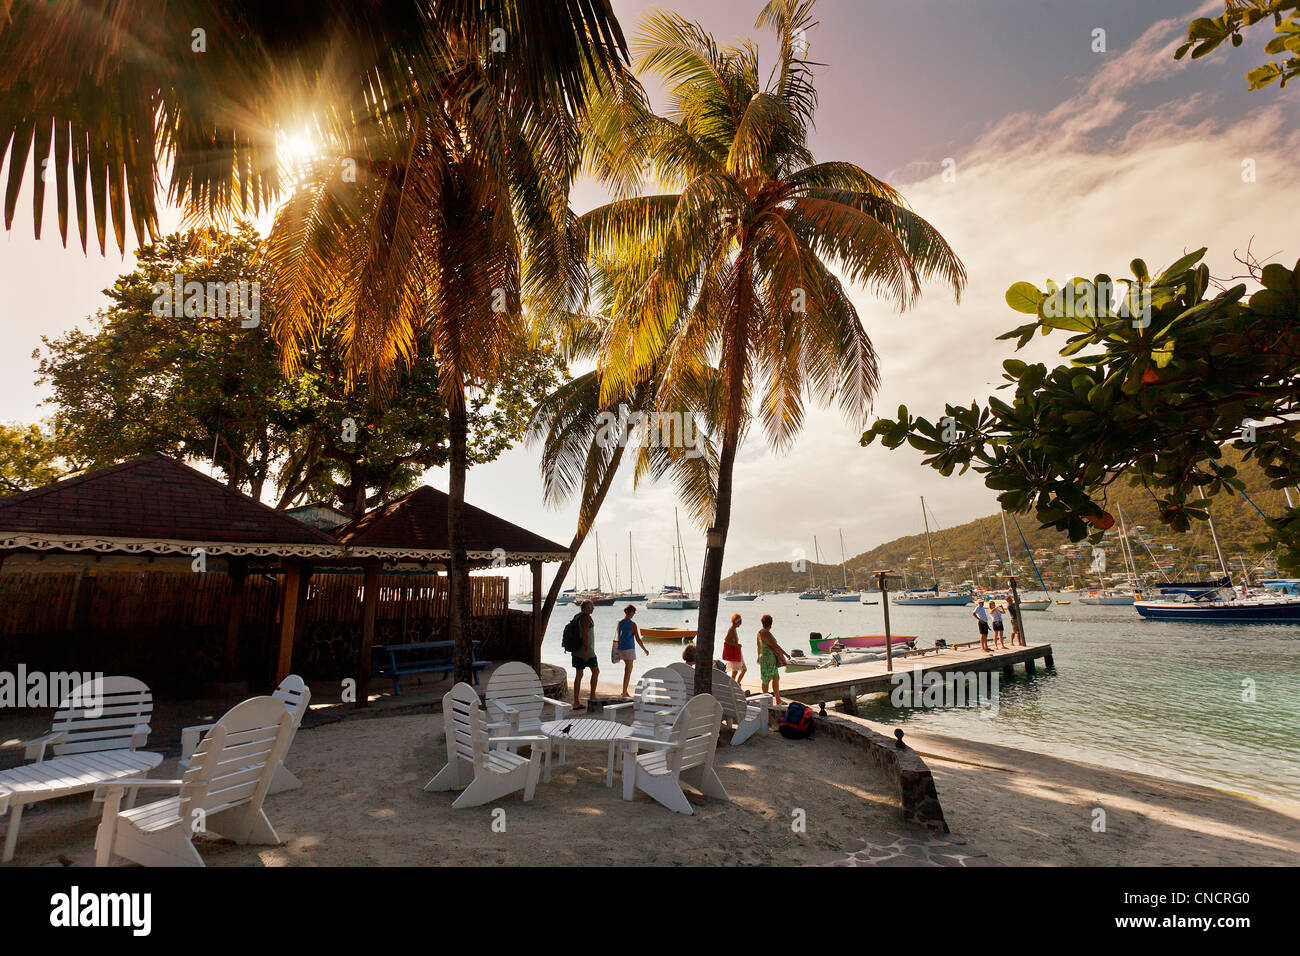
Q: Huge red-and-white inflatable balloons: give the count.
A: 0